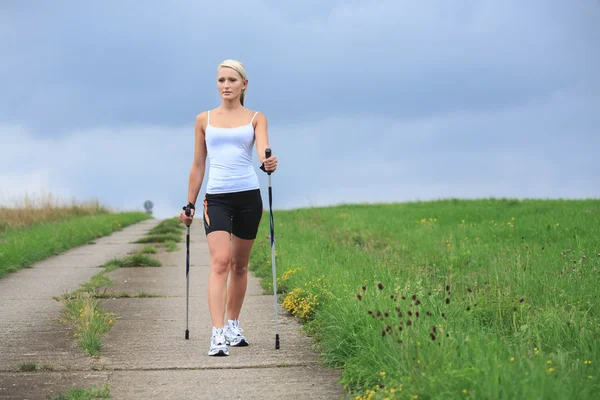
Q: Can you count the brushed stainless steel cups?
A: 0